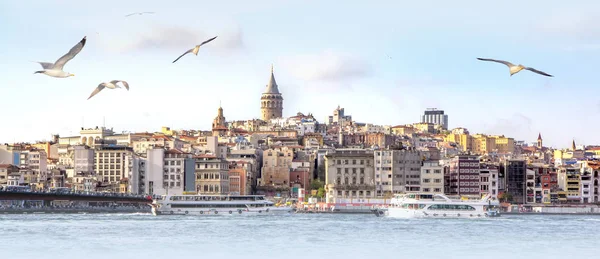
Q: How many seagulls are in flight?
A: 5